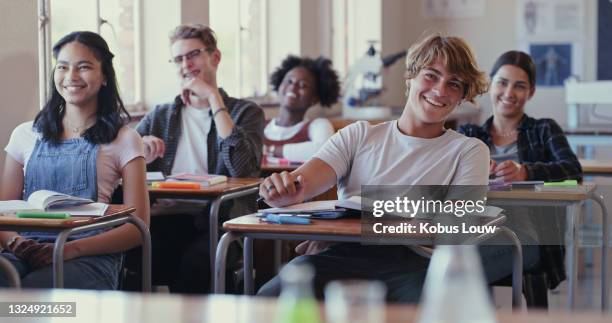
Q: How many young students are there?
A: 5